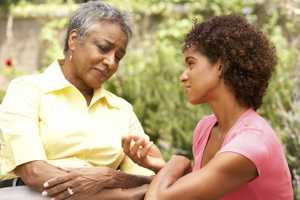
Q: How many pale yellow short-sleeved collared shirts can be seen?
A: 1